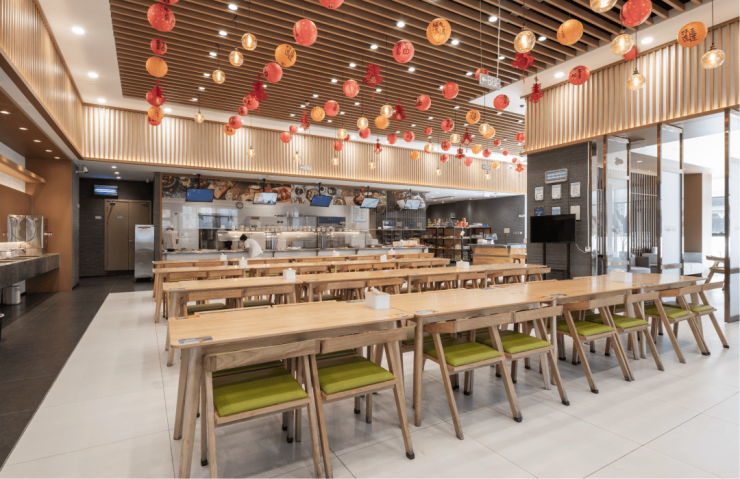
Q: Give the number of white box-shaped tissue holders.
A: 9